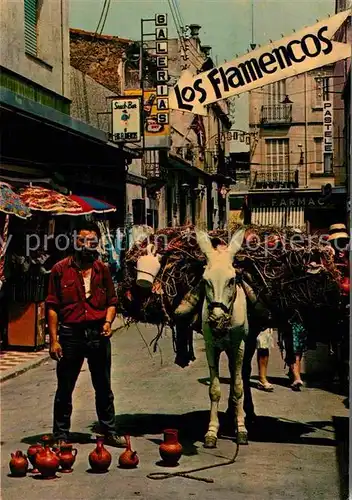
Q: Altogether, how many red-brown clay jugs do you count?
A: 7